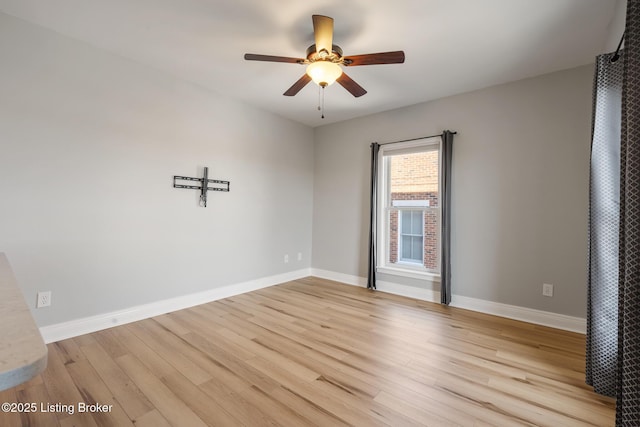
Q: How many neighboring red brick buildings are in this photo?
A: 1